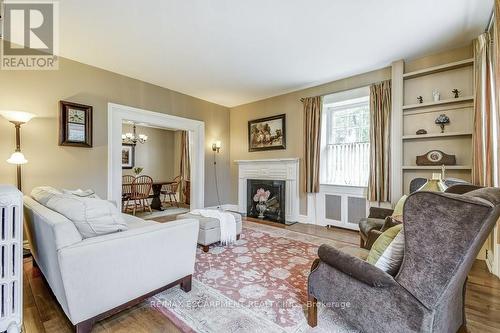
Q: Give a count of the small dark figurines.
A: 2